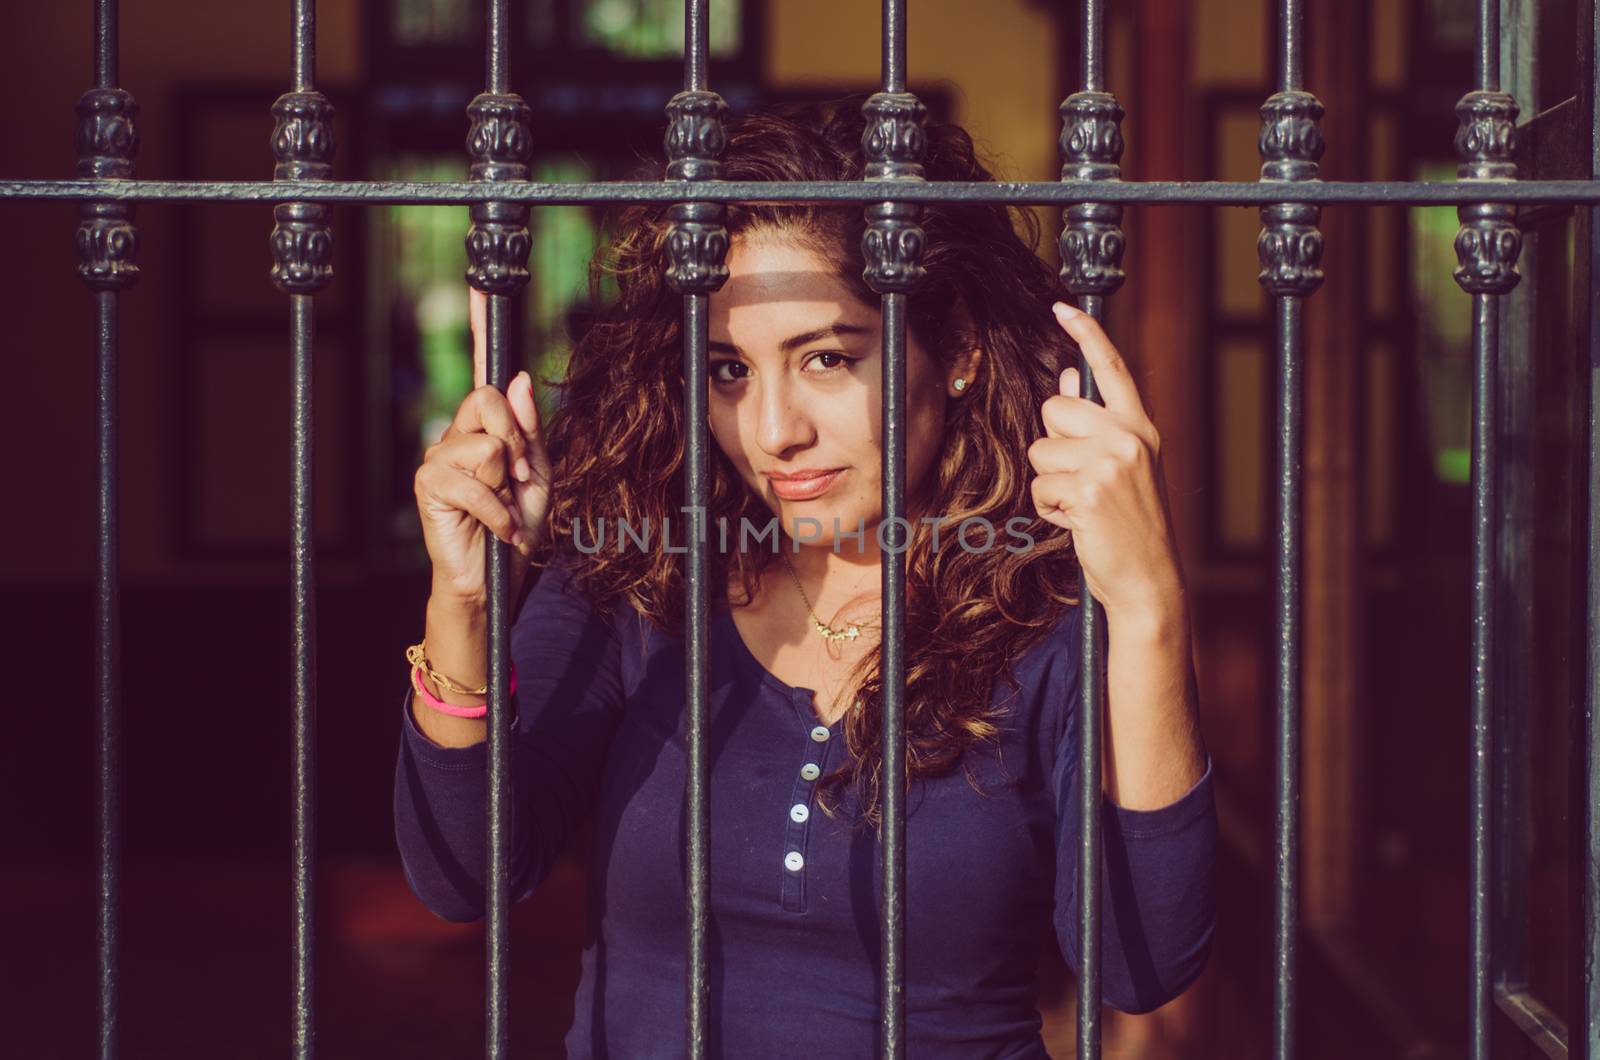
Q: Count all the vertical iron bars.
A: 8